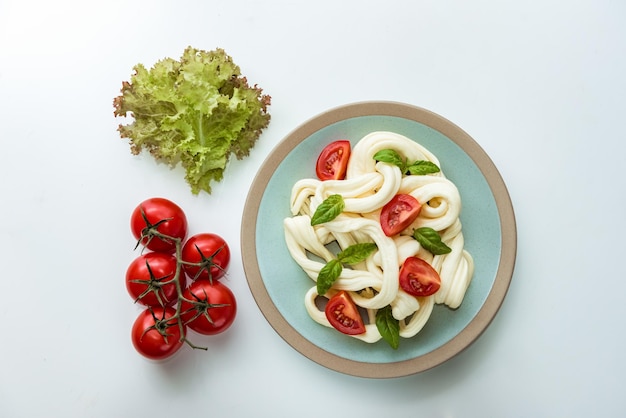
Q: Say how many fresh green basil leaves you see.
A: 7